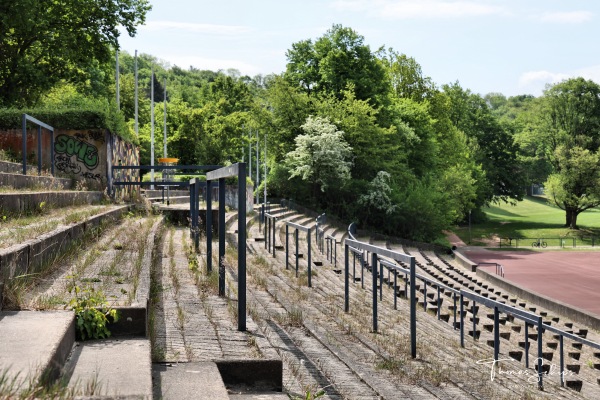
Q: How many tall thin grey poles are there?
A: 8